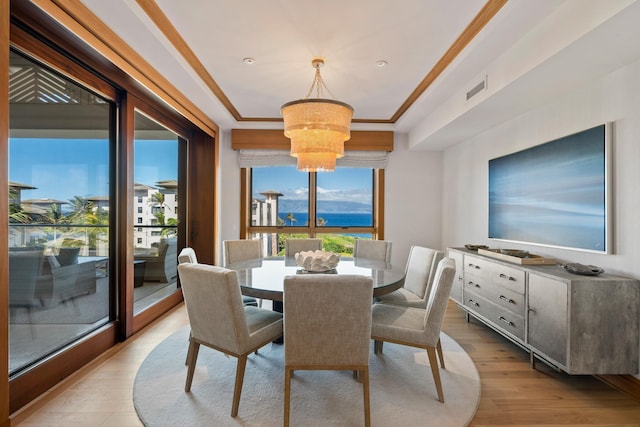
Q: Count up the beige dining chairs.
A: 8